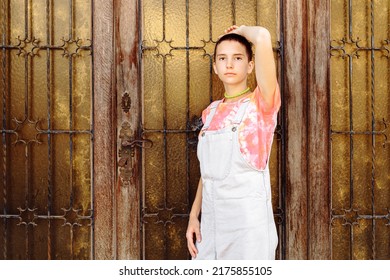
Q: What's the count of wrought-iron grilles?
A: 3